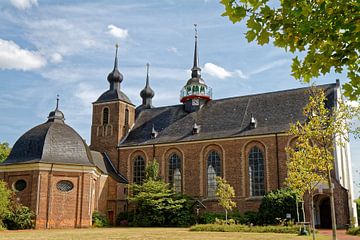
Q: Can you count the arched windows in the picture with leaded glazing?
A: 4